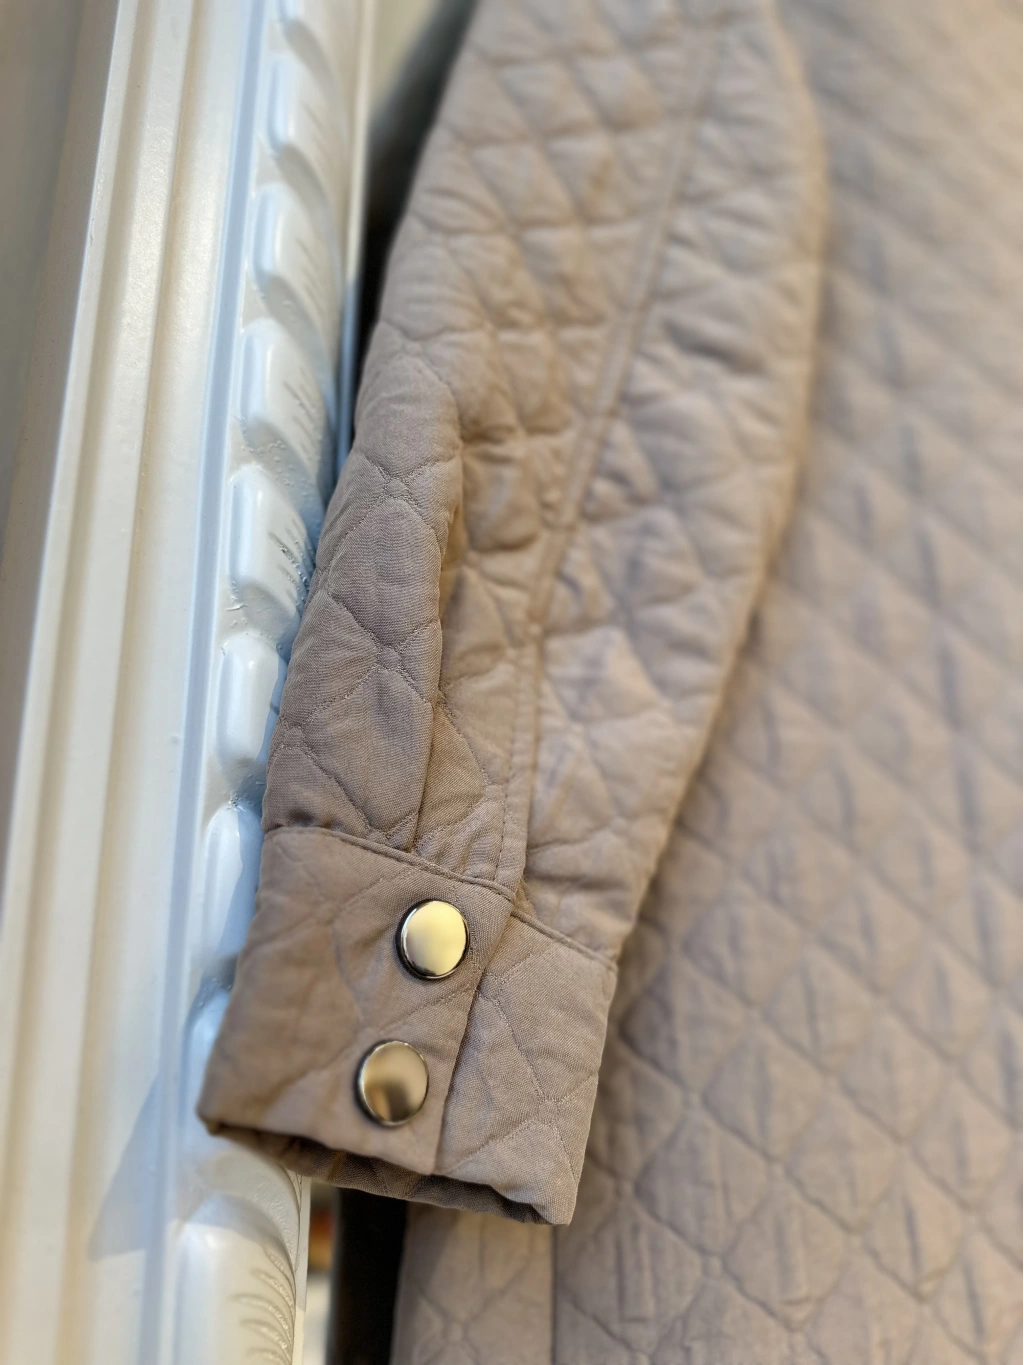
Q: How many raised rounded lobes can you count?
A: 9